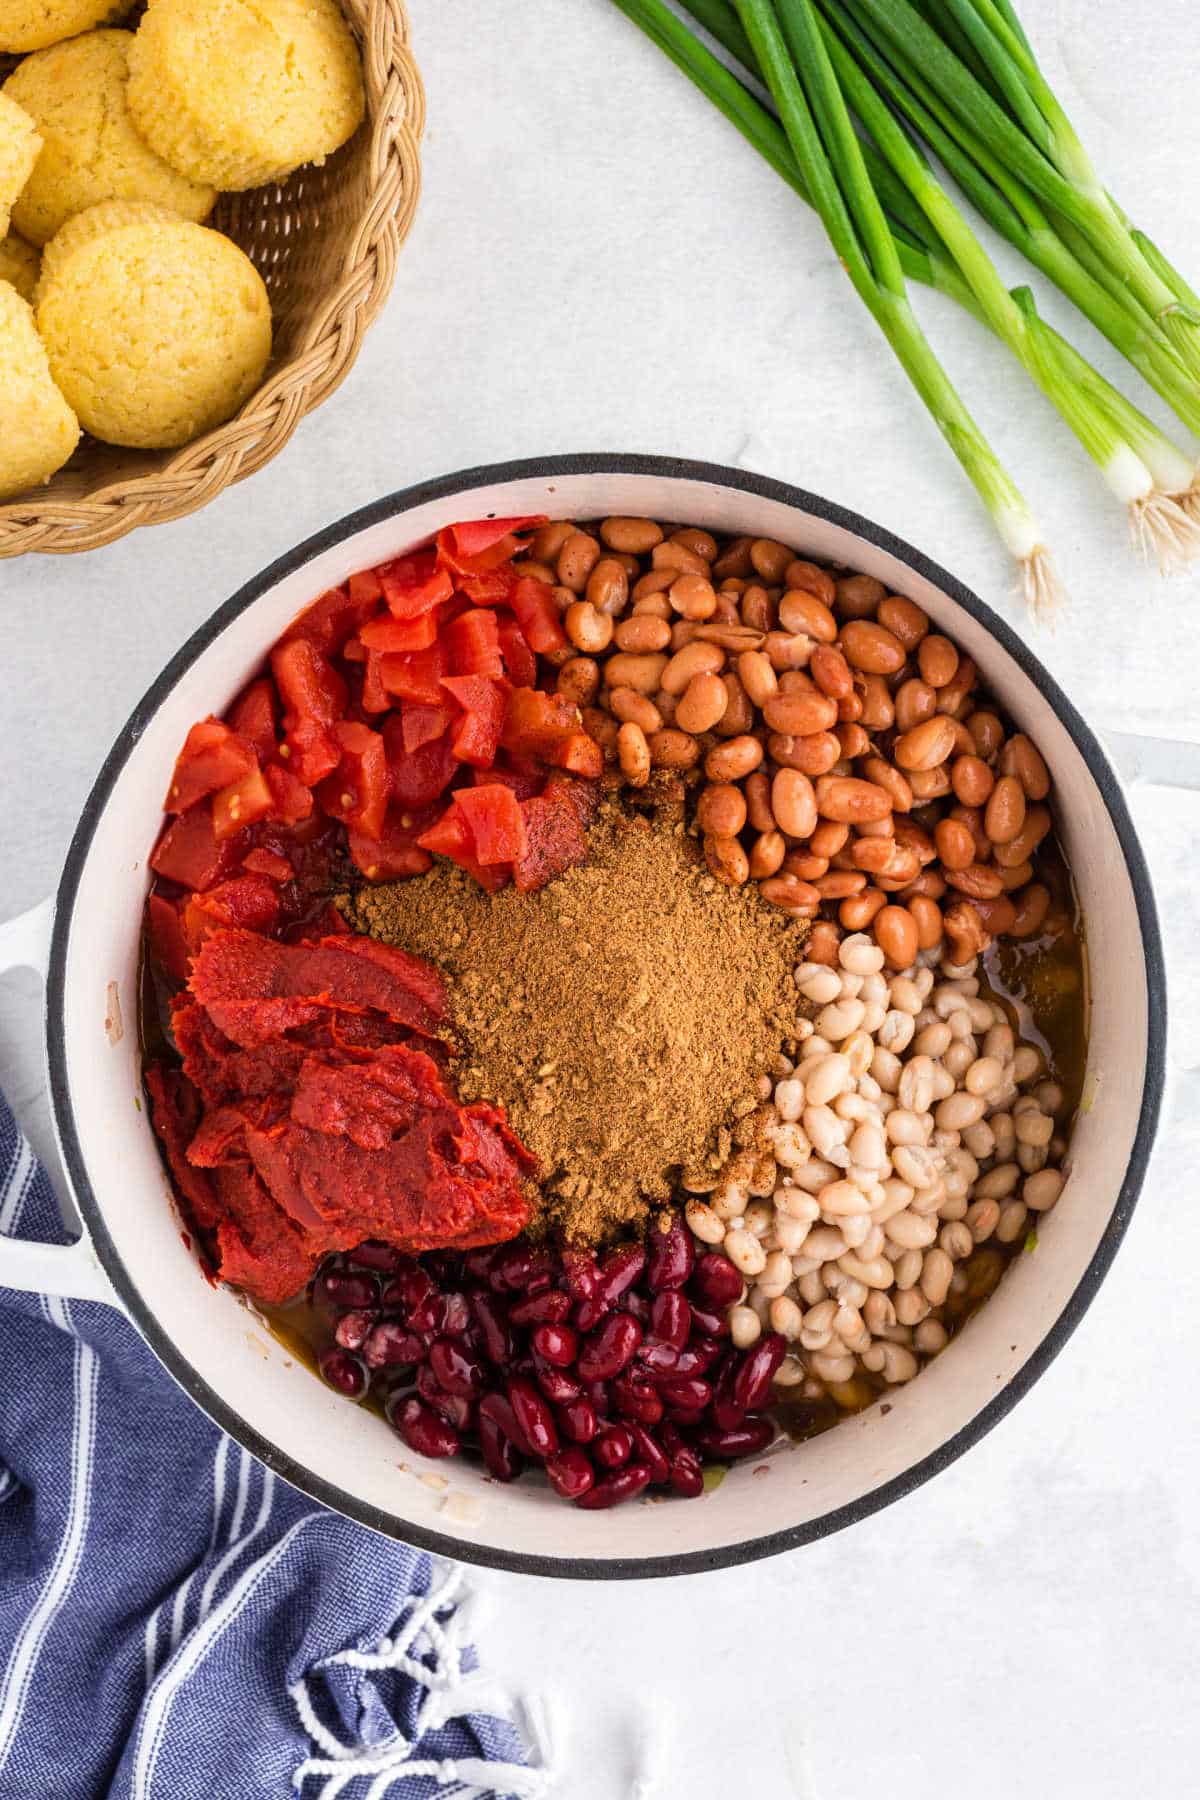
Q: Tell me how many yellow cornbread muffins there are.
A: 7